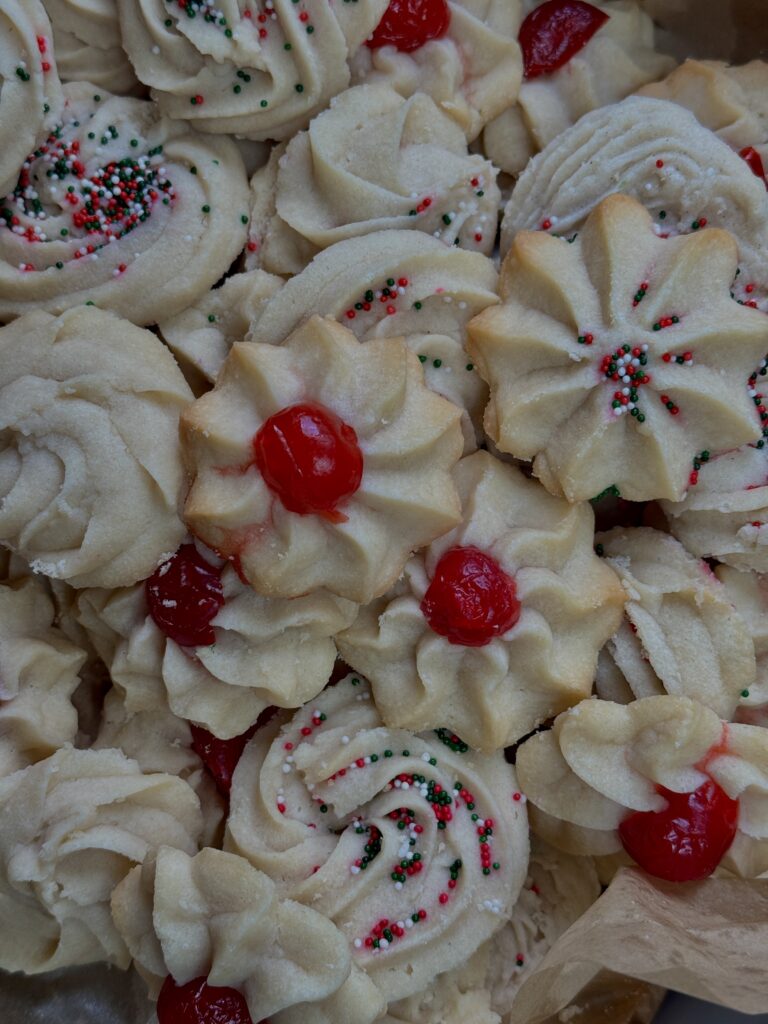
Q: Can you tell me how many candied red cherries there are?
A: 9